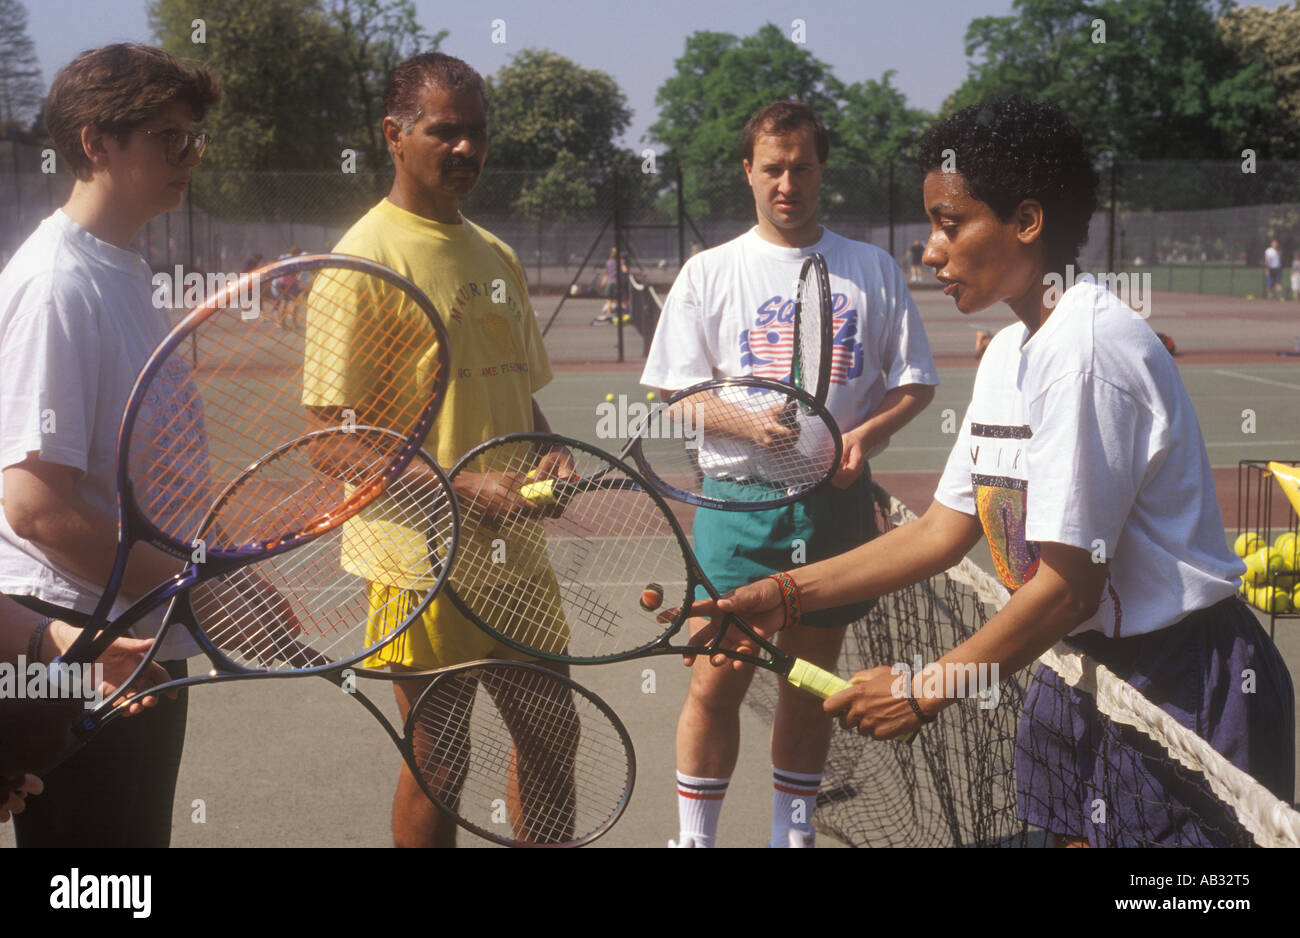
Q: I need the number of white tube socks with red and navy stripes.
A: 2